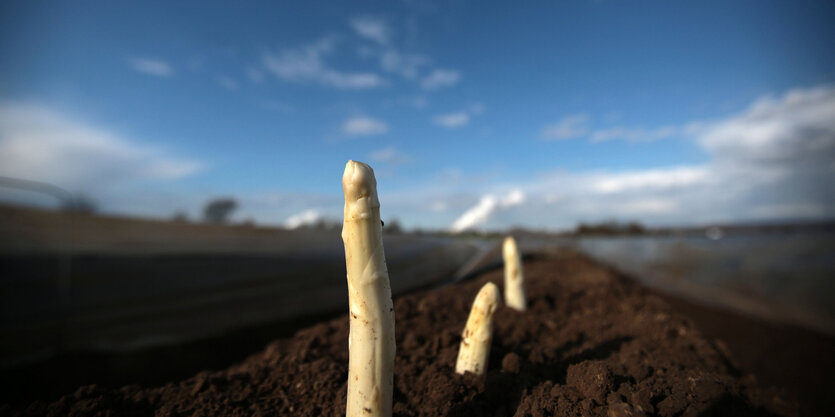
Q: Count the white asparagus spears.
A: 3